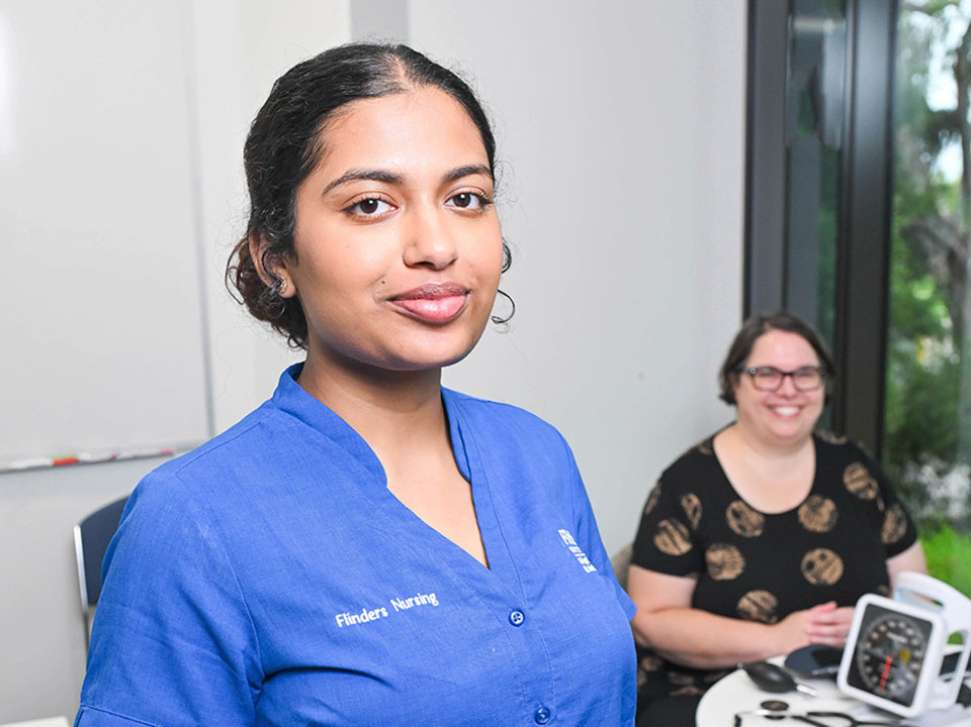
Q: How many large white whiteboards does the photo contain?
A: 1